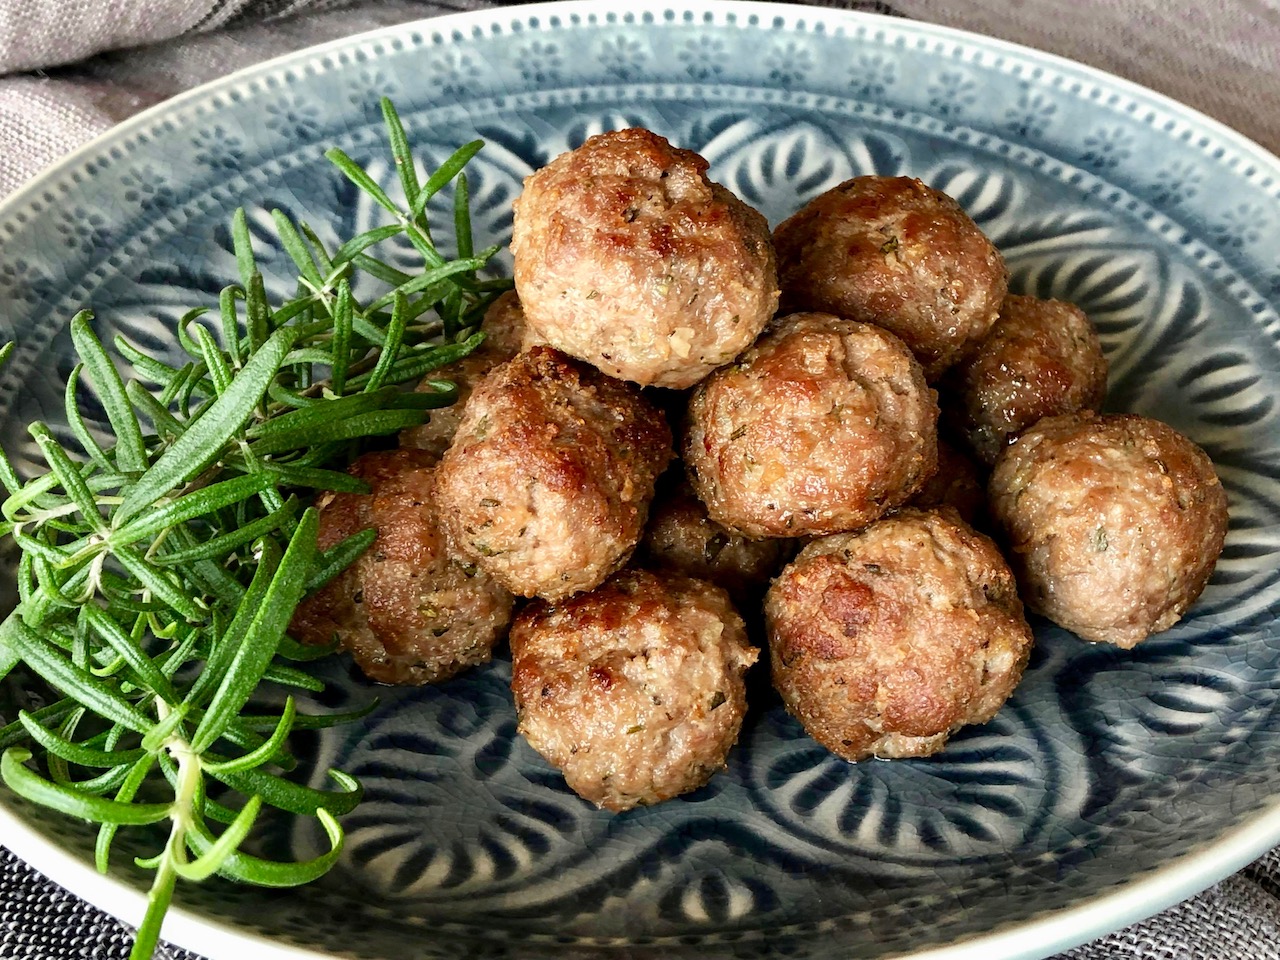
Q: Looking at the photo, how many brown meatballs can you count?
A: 13